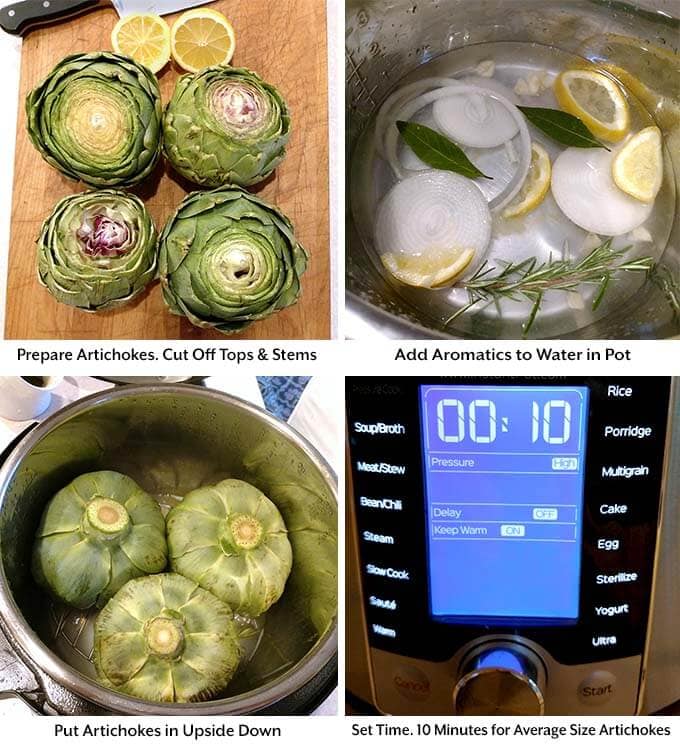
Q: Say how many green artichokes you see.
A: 7